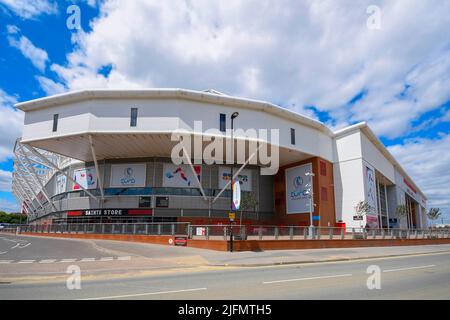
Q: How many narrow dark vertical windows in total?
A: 4